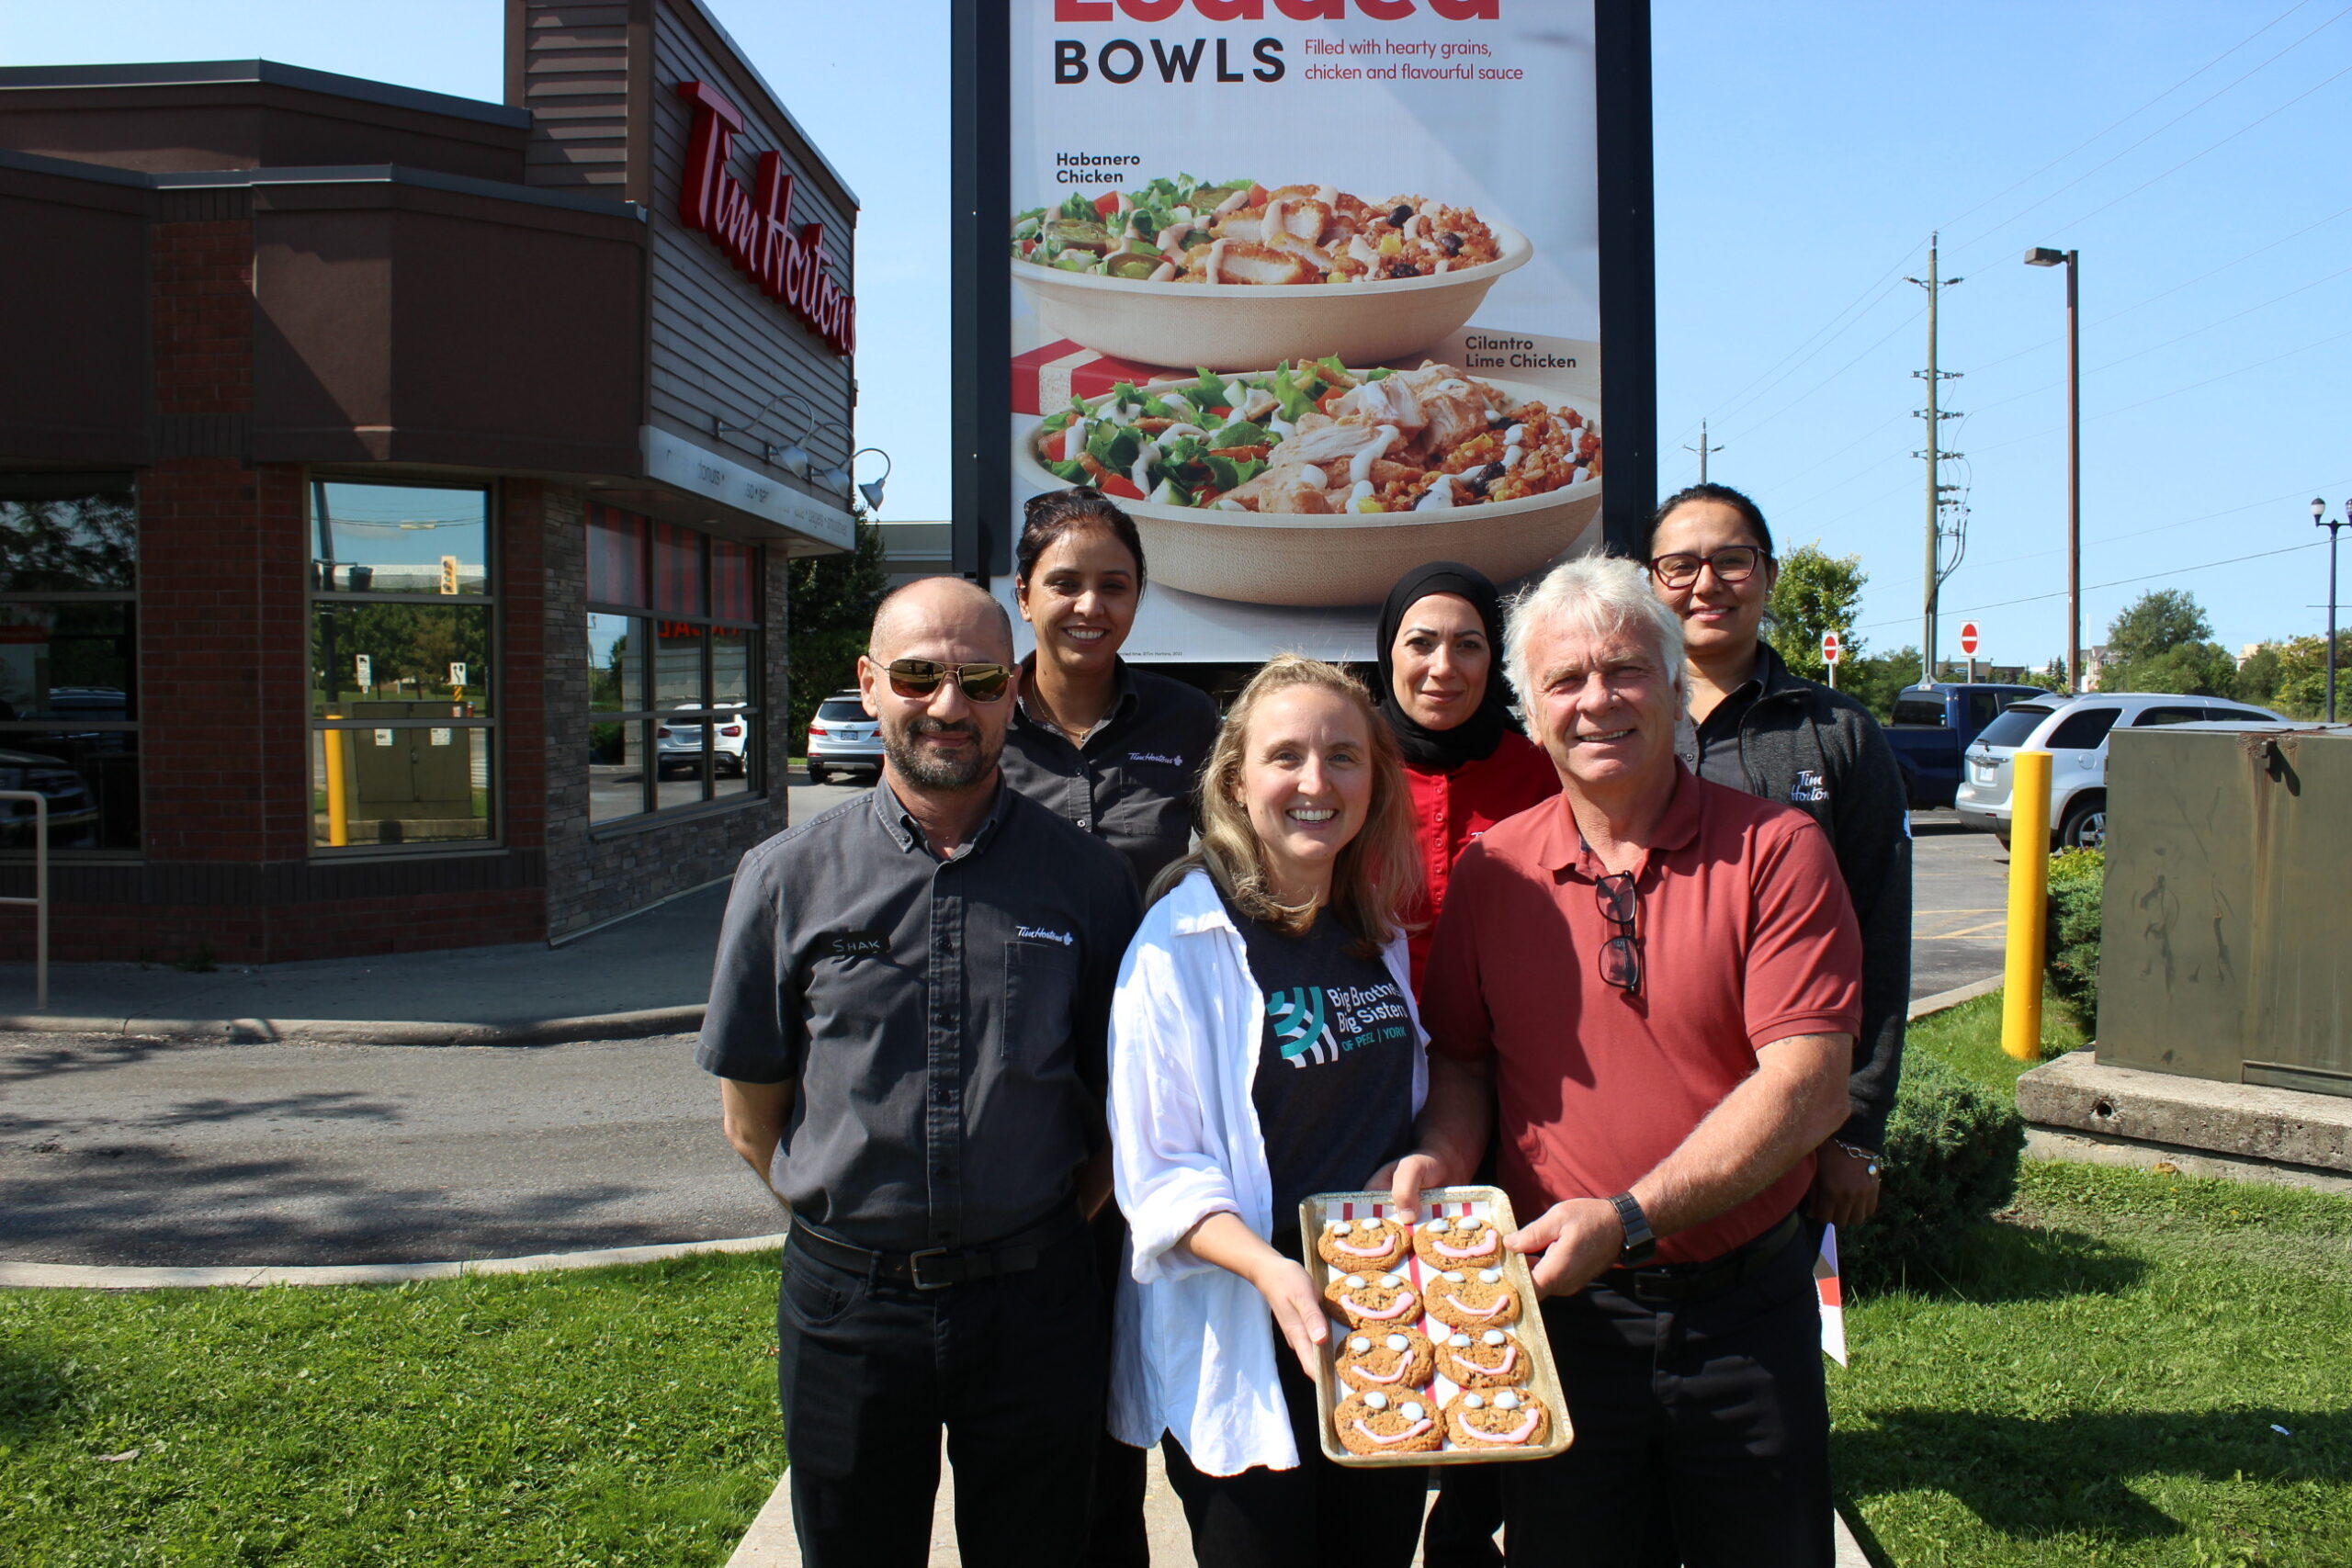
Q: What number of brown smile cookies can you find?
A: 8